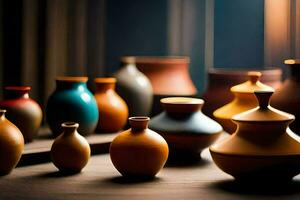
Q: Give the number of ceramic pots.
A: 13